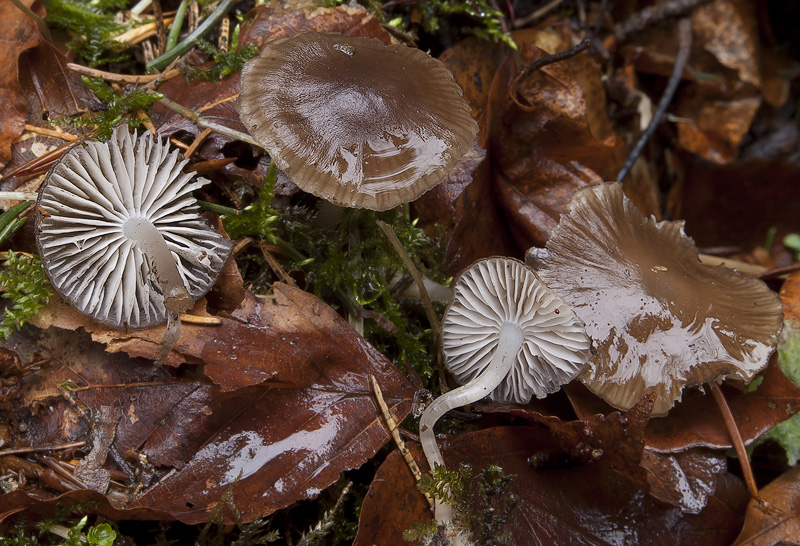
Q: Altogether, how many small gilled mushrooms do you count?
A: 4